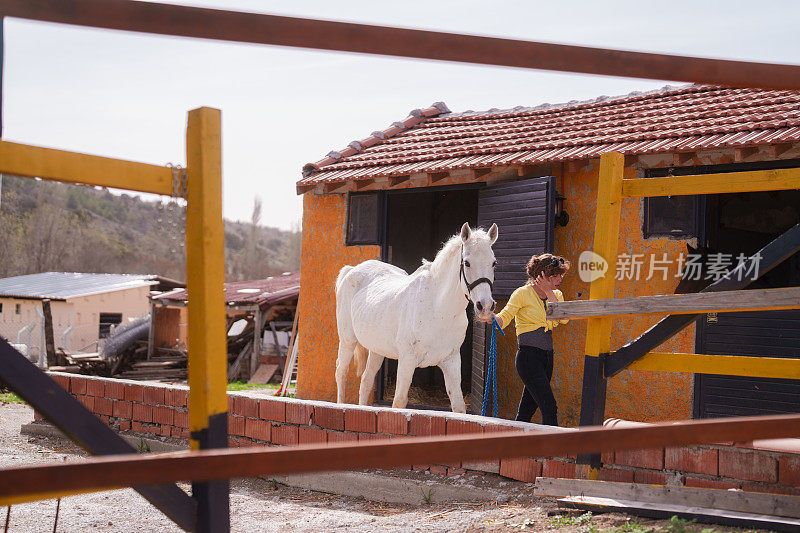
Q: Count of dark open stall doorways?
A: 2